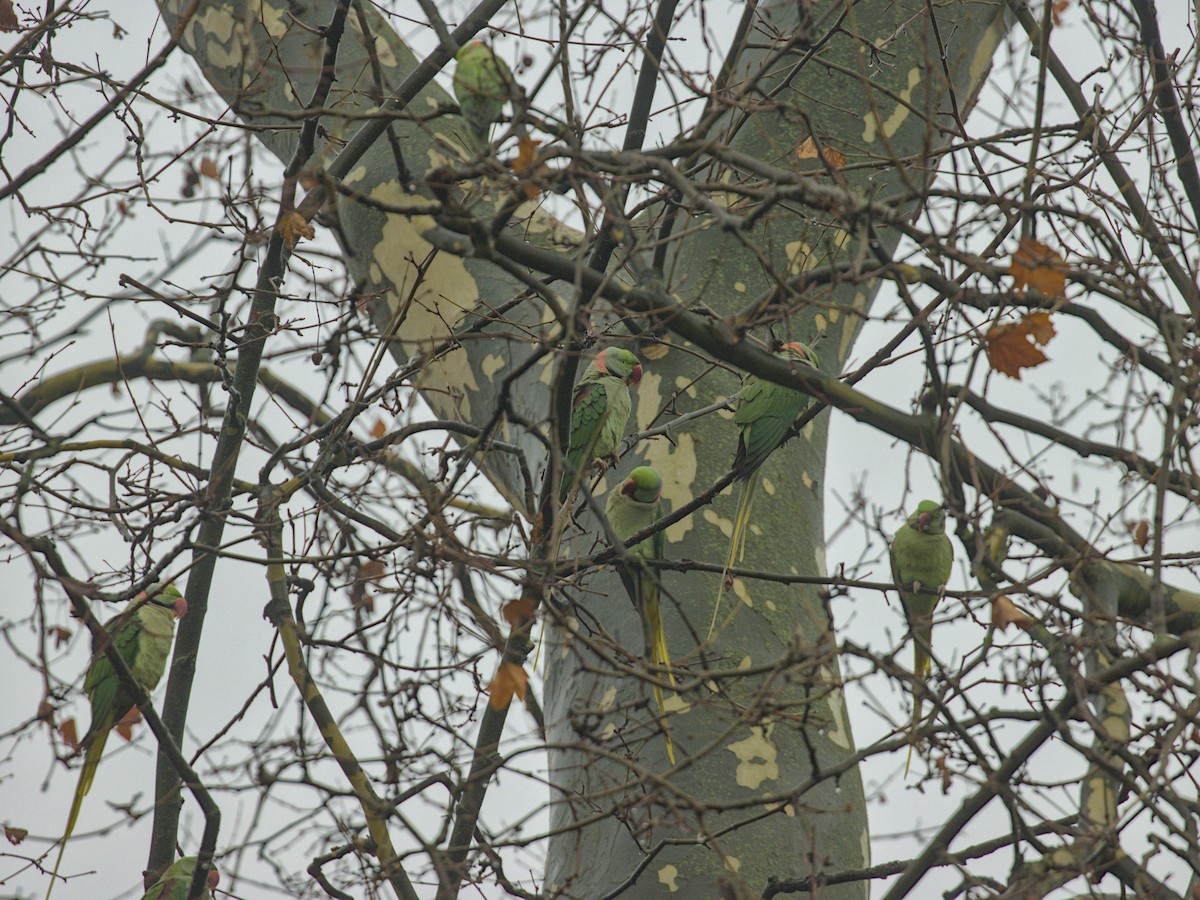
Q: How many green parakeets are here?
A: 7